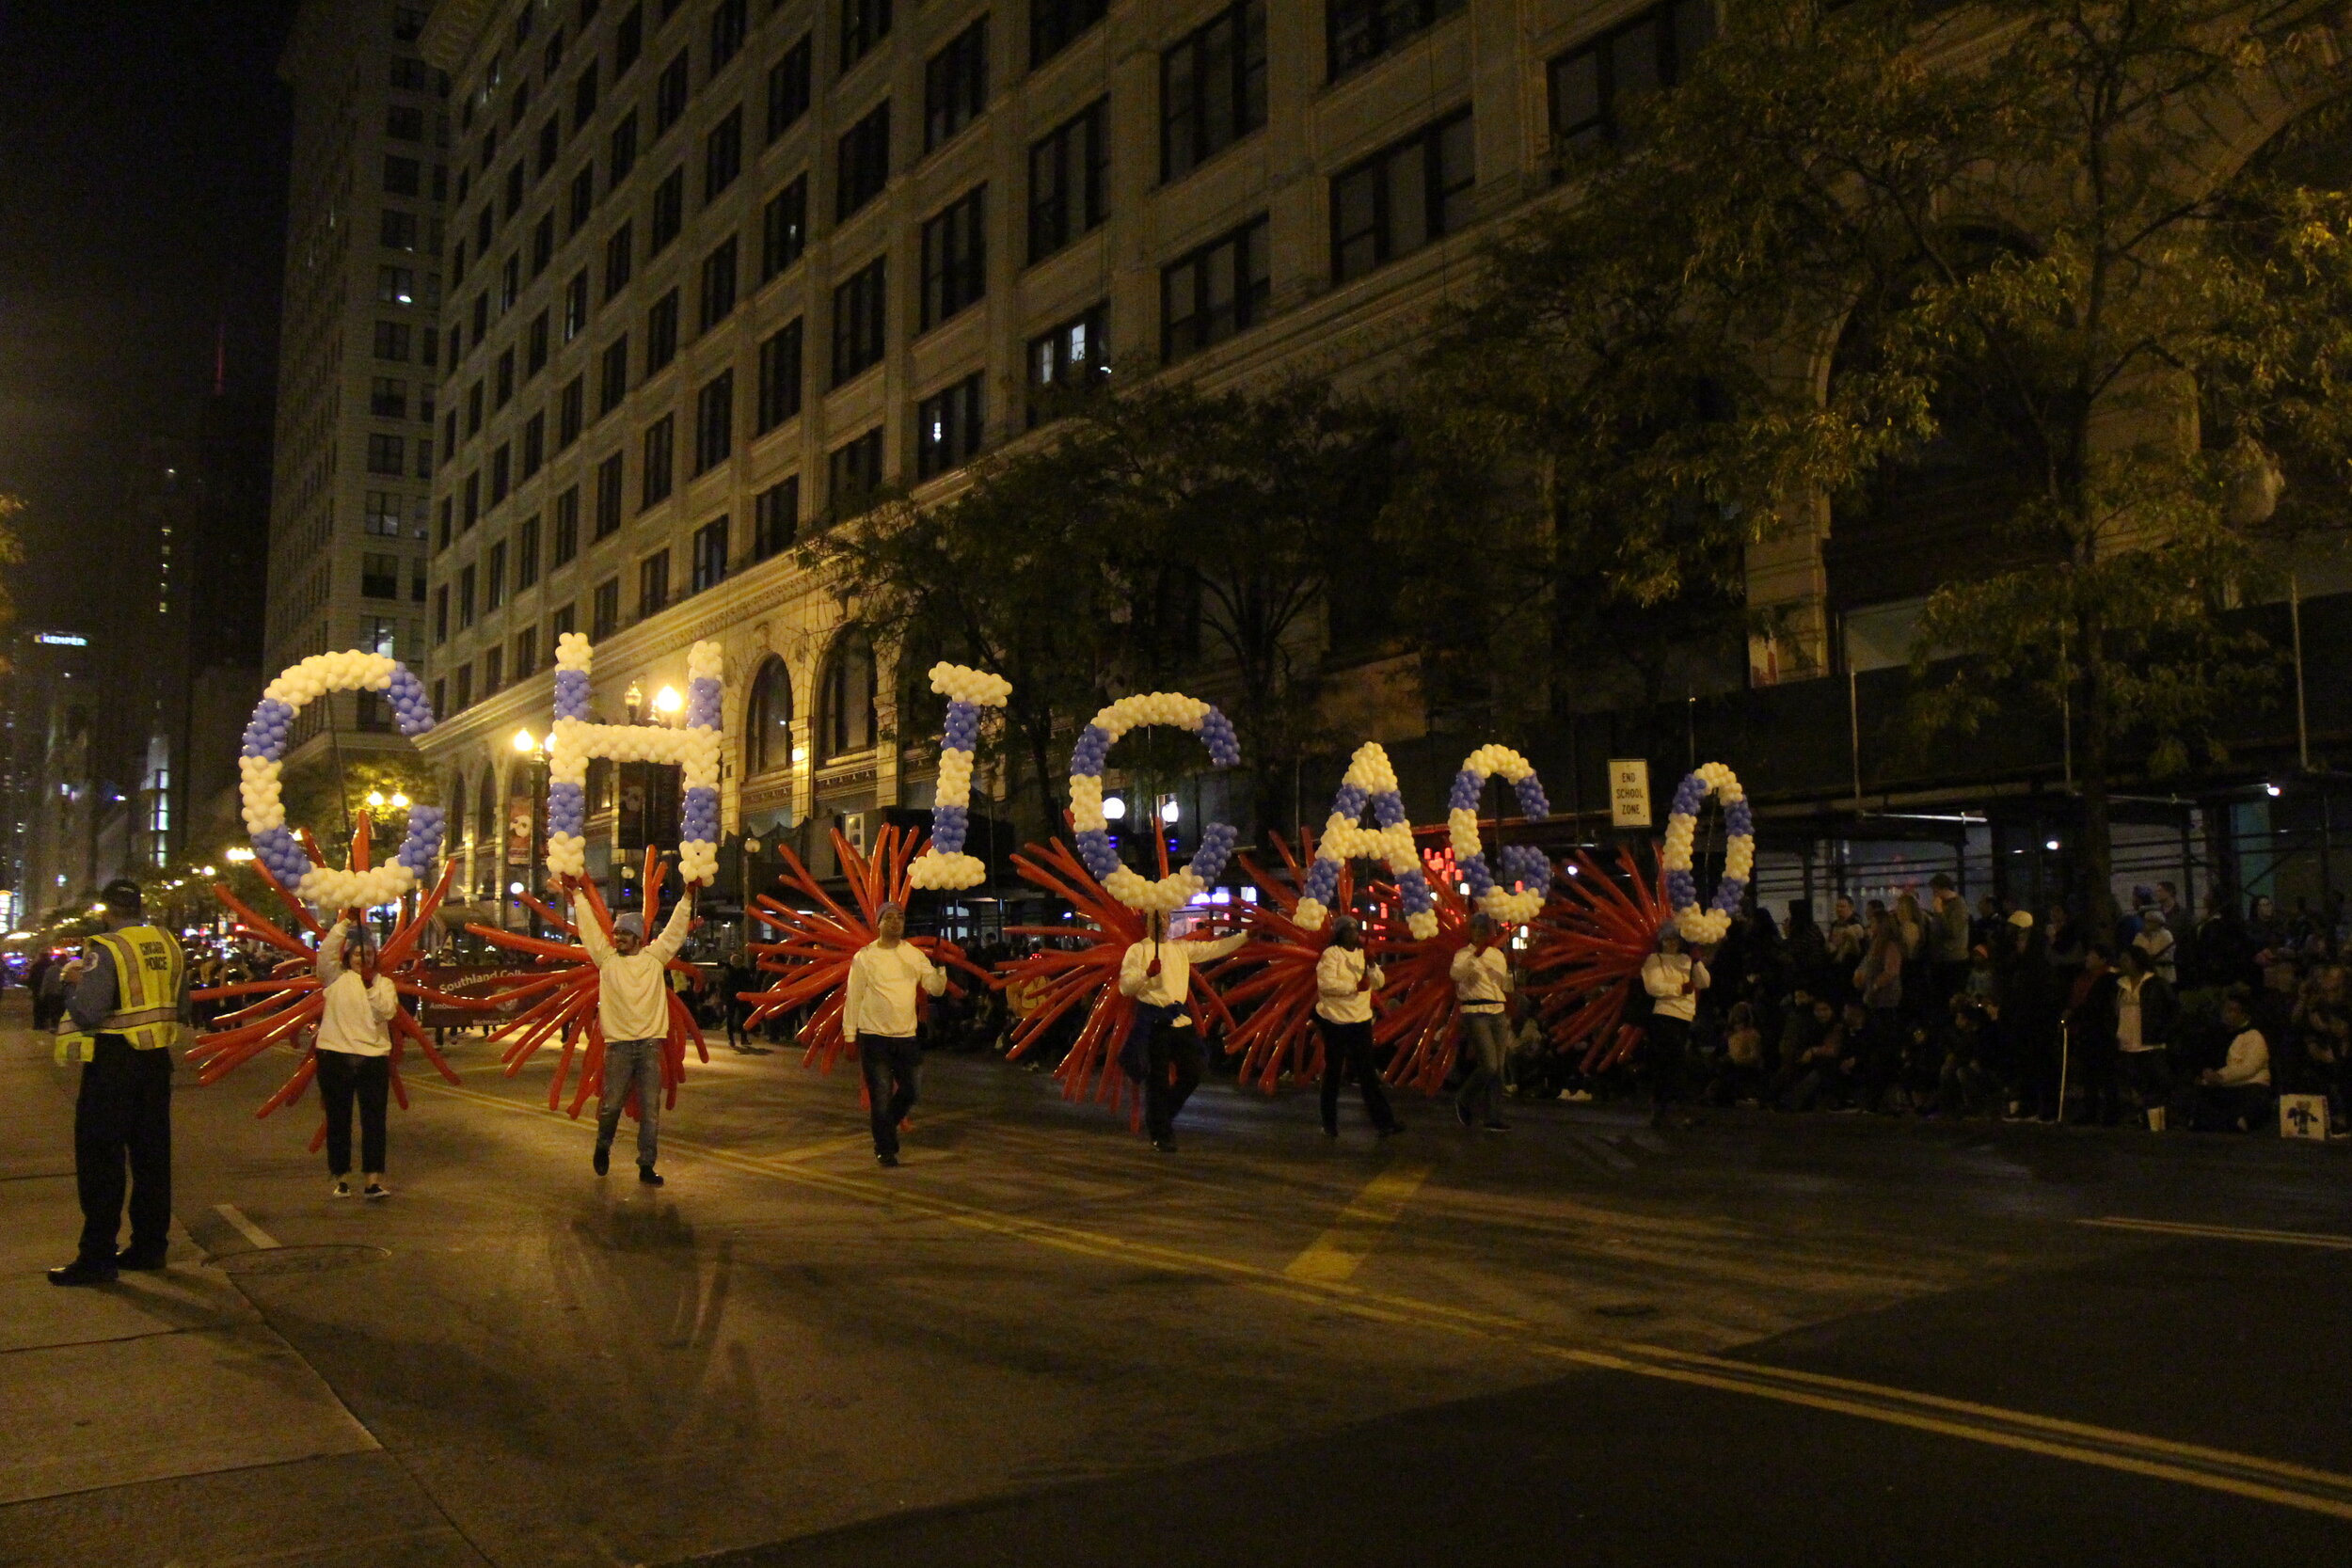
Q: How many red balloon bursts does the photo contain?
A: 7